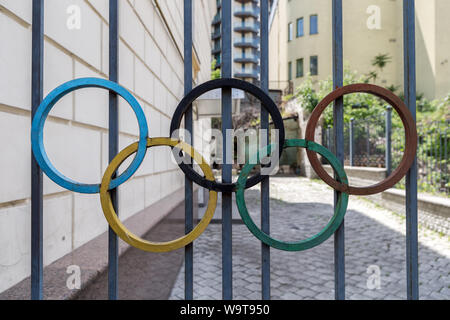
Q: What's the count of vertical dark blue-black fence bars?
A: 7